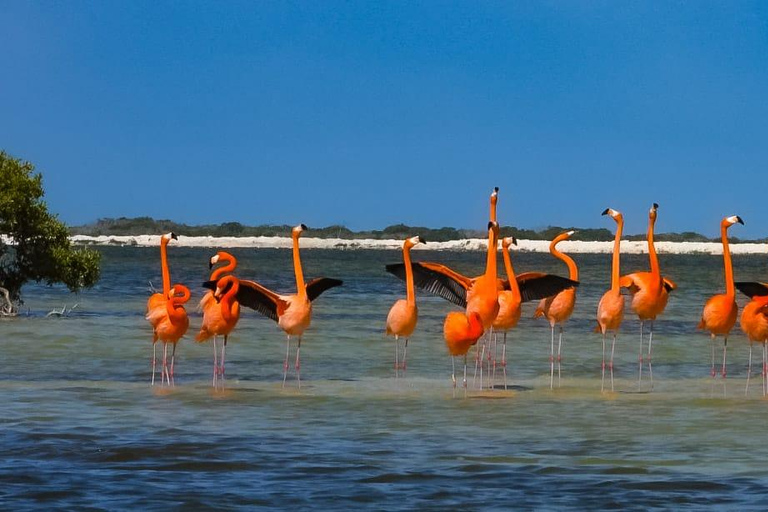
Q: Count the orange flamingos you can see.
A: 15